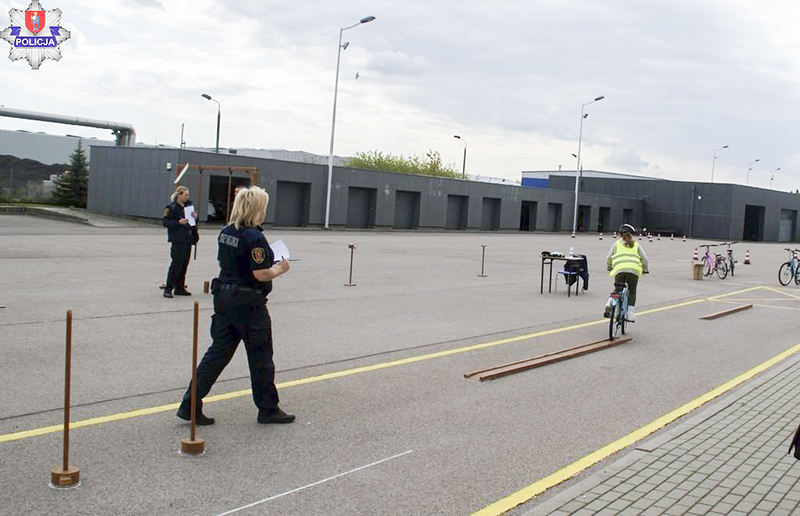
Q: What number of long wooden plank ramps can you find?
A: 2